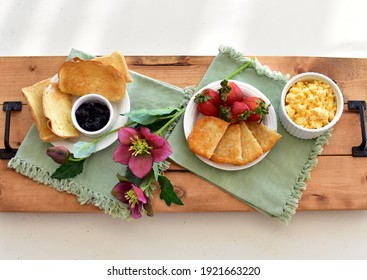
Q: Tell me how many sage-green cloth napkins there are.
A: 2